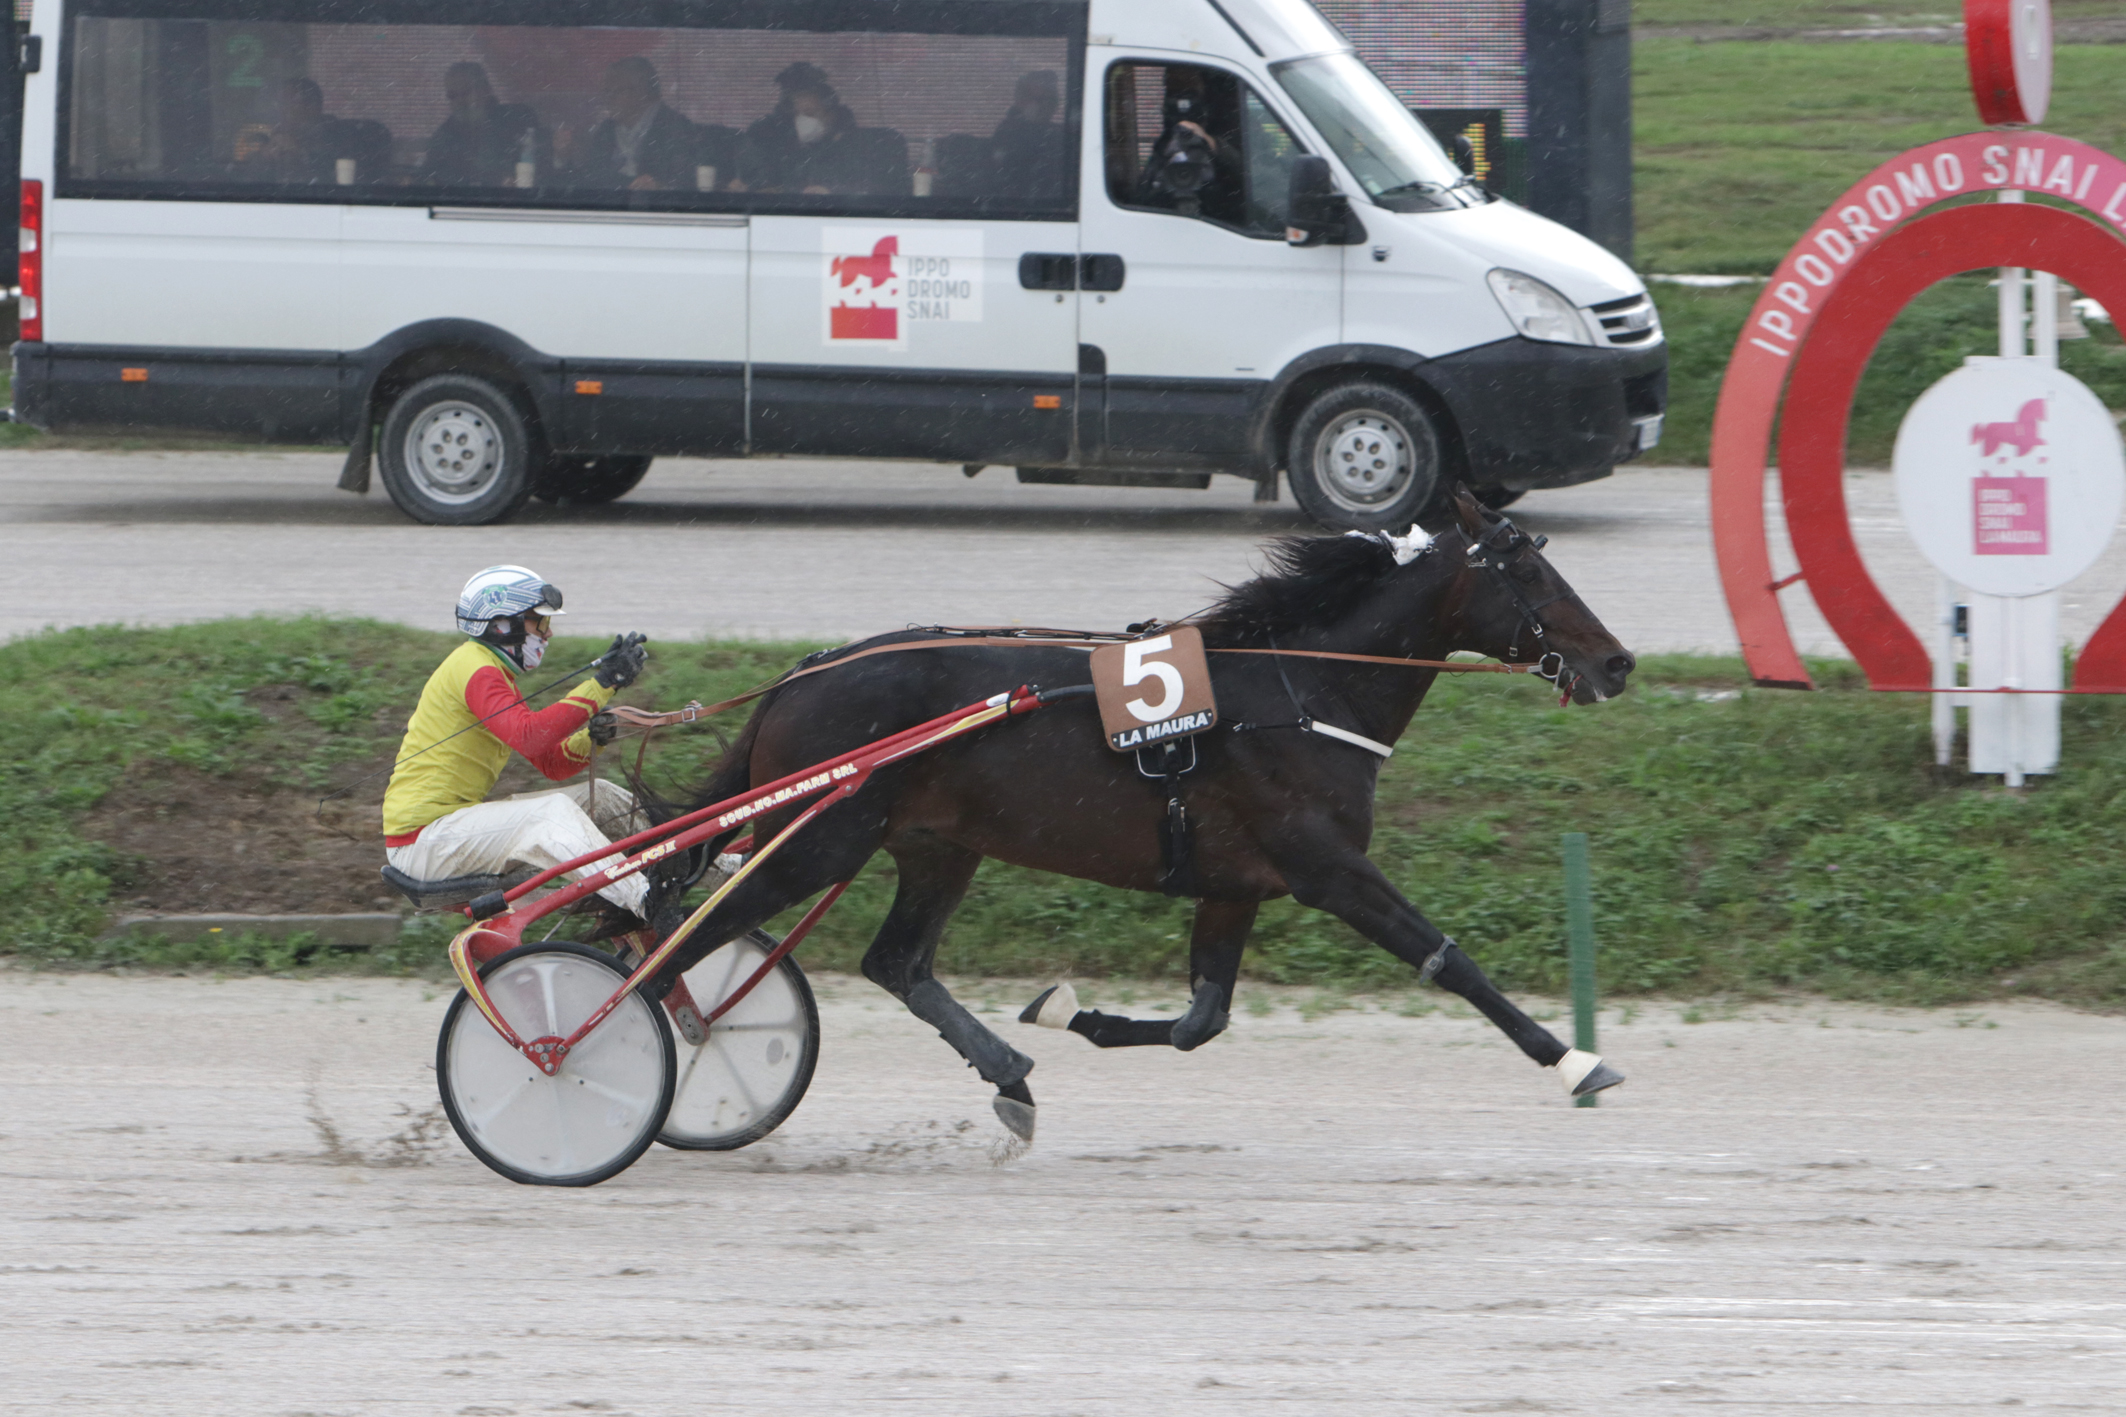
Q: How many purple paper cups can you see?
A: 0